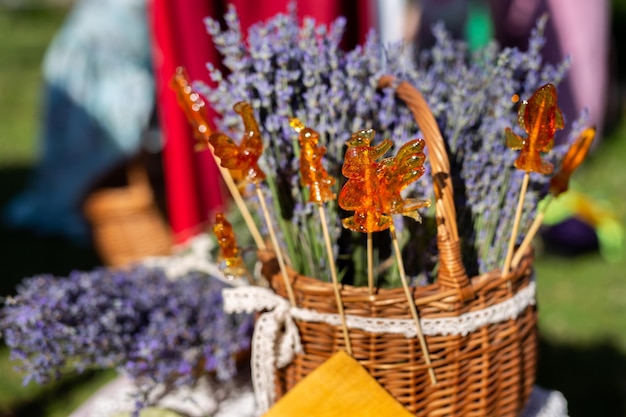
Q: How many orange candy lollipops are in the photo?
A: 8